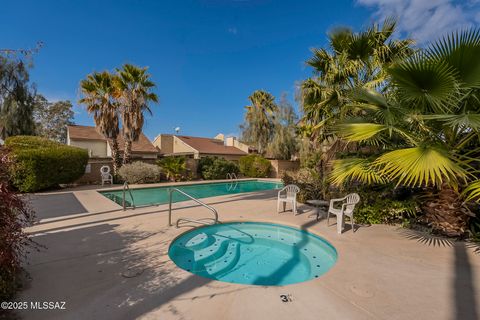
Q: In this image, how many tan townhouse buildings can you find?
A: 2